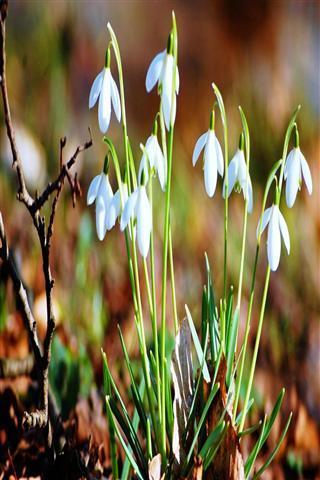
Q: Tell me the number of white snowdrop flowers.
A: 10